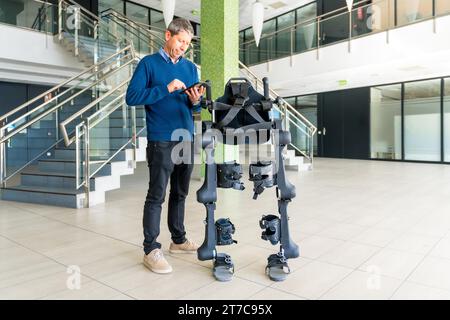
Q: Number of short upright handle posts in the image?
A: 2